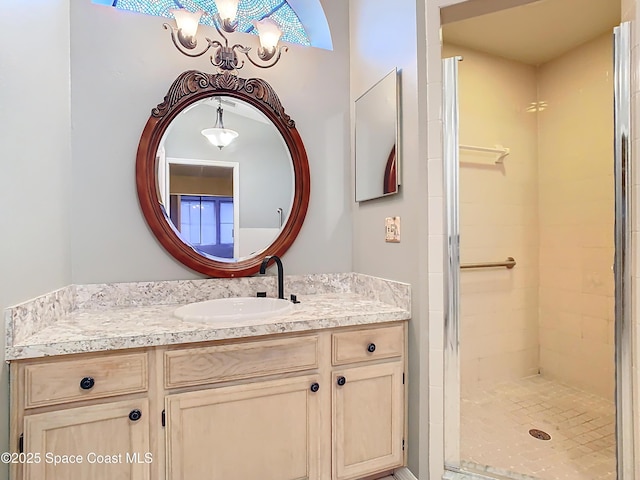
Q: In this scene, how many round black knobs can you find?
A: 5